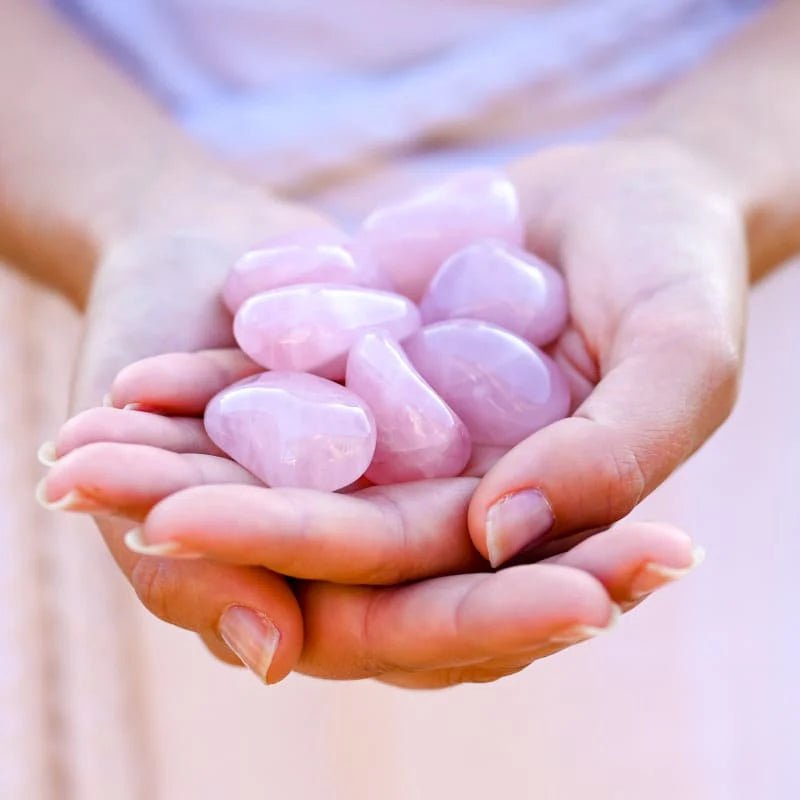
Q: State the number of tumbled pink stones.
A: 7